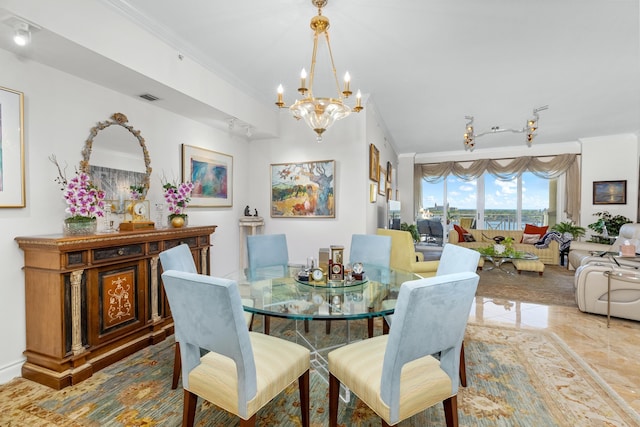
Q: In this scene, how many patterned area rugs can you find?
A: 2